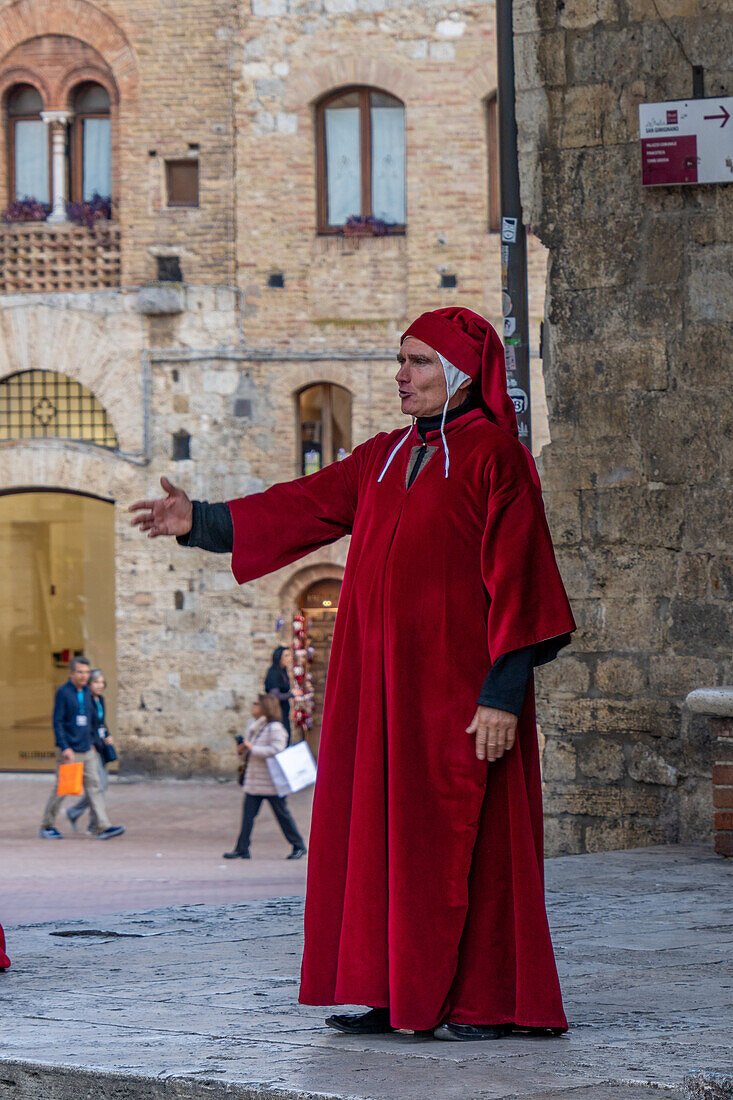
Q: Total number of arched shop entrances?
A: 2